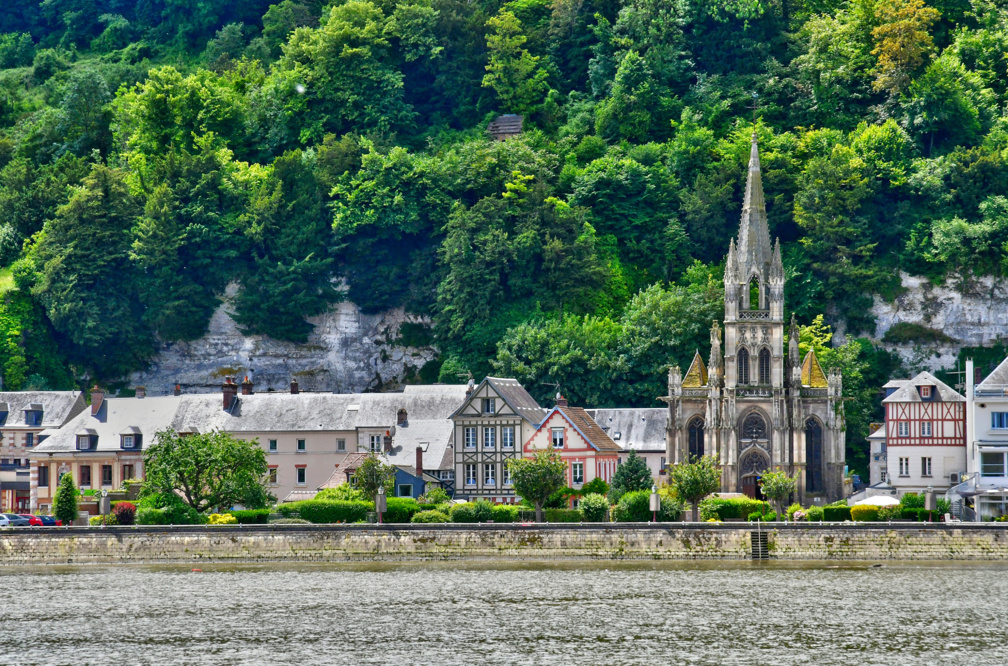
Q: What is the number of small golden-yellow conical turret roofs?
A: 2